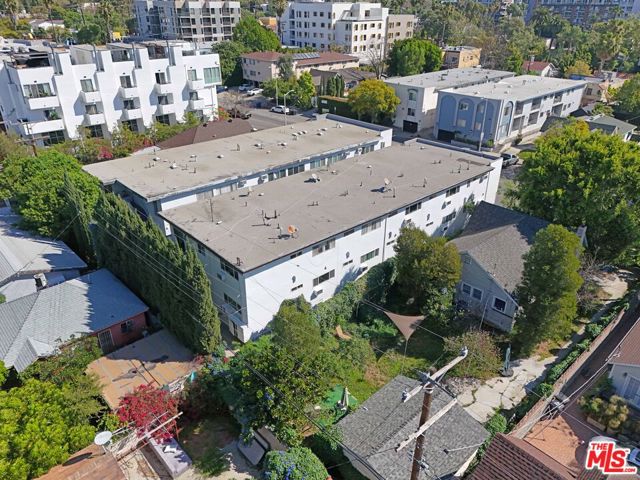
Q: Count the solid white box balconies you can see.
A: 10